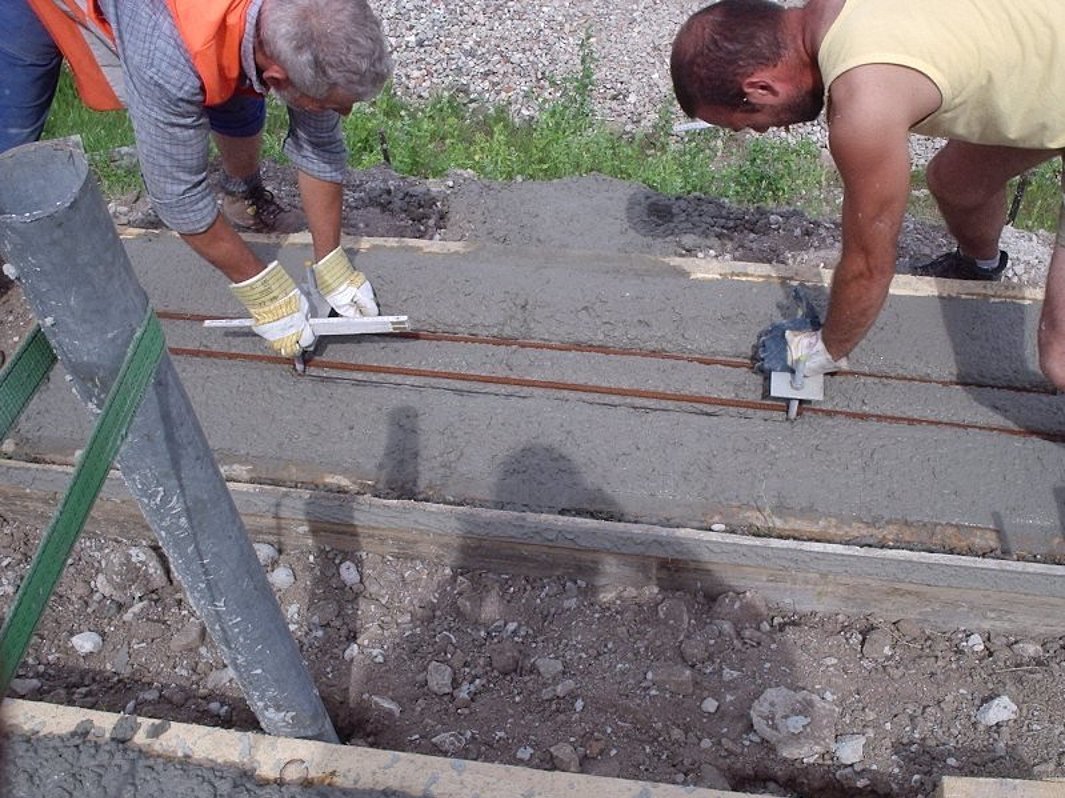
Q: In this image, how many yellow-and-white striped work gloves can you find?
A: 2